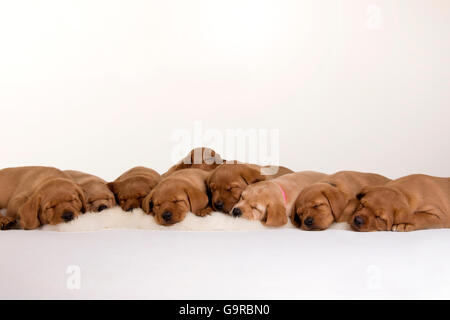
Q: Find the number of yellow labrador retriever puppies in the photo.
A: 9